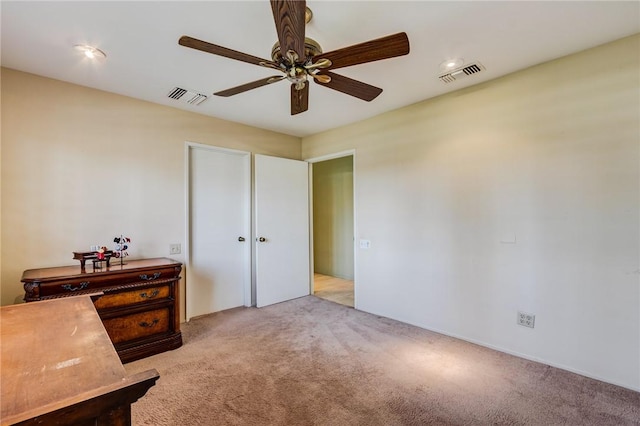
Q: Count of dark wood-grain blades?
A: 6